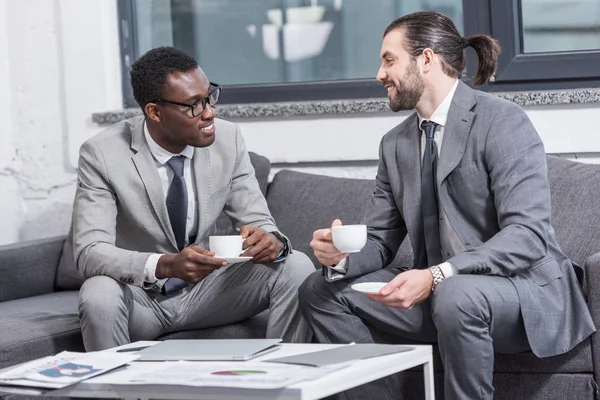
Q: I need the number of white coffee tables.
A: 1